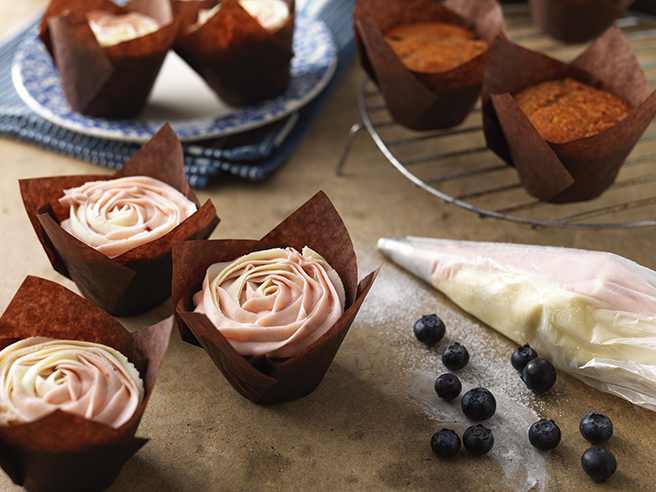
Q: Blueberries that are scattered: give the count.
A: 11